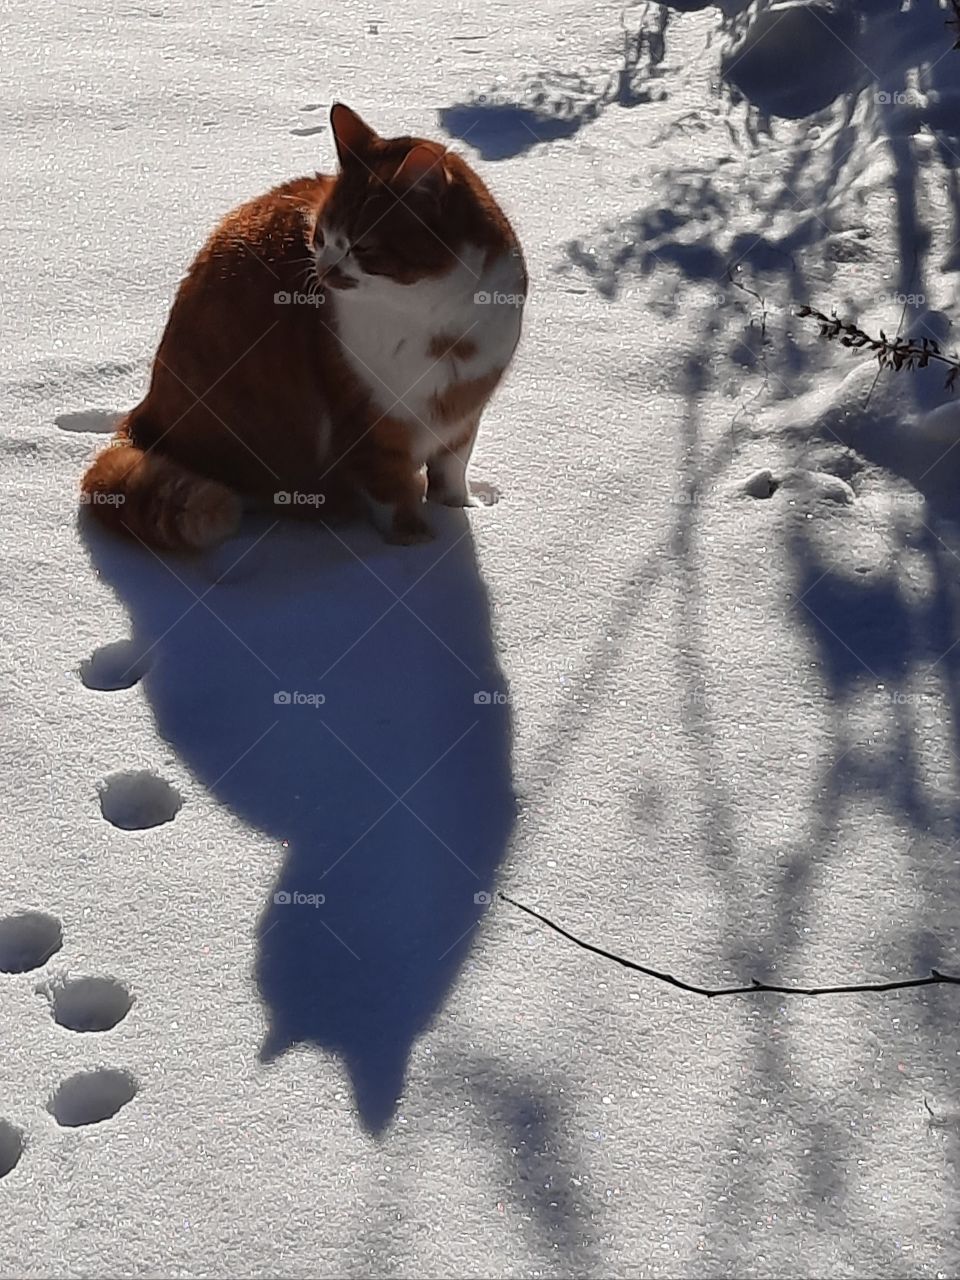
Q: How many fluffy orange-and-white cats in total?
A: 1